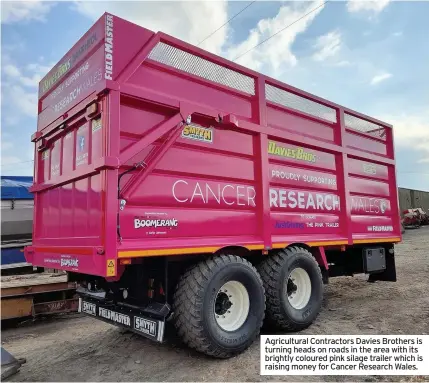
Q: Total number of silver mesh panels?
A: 3